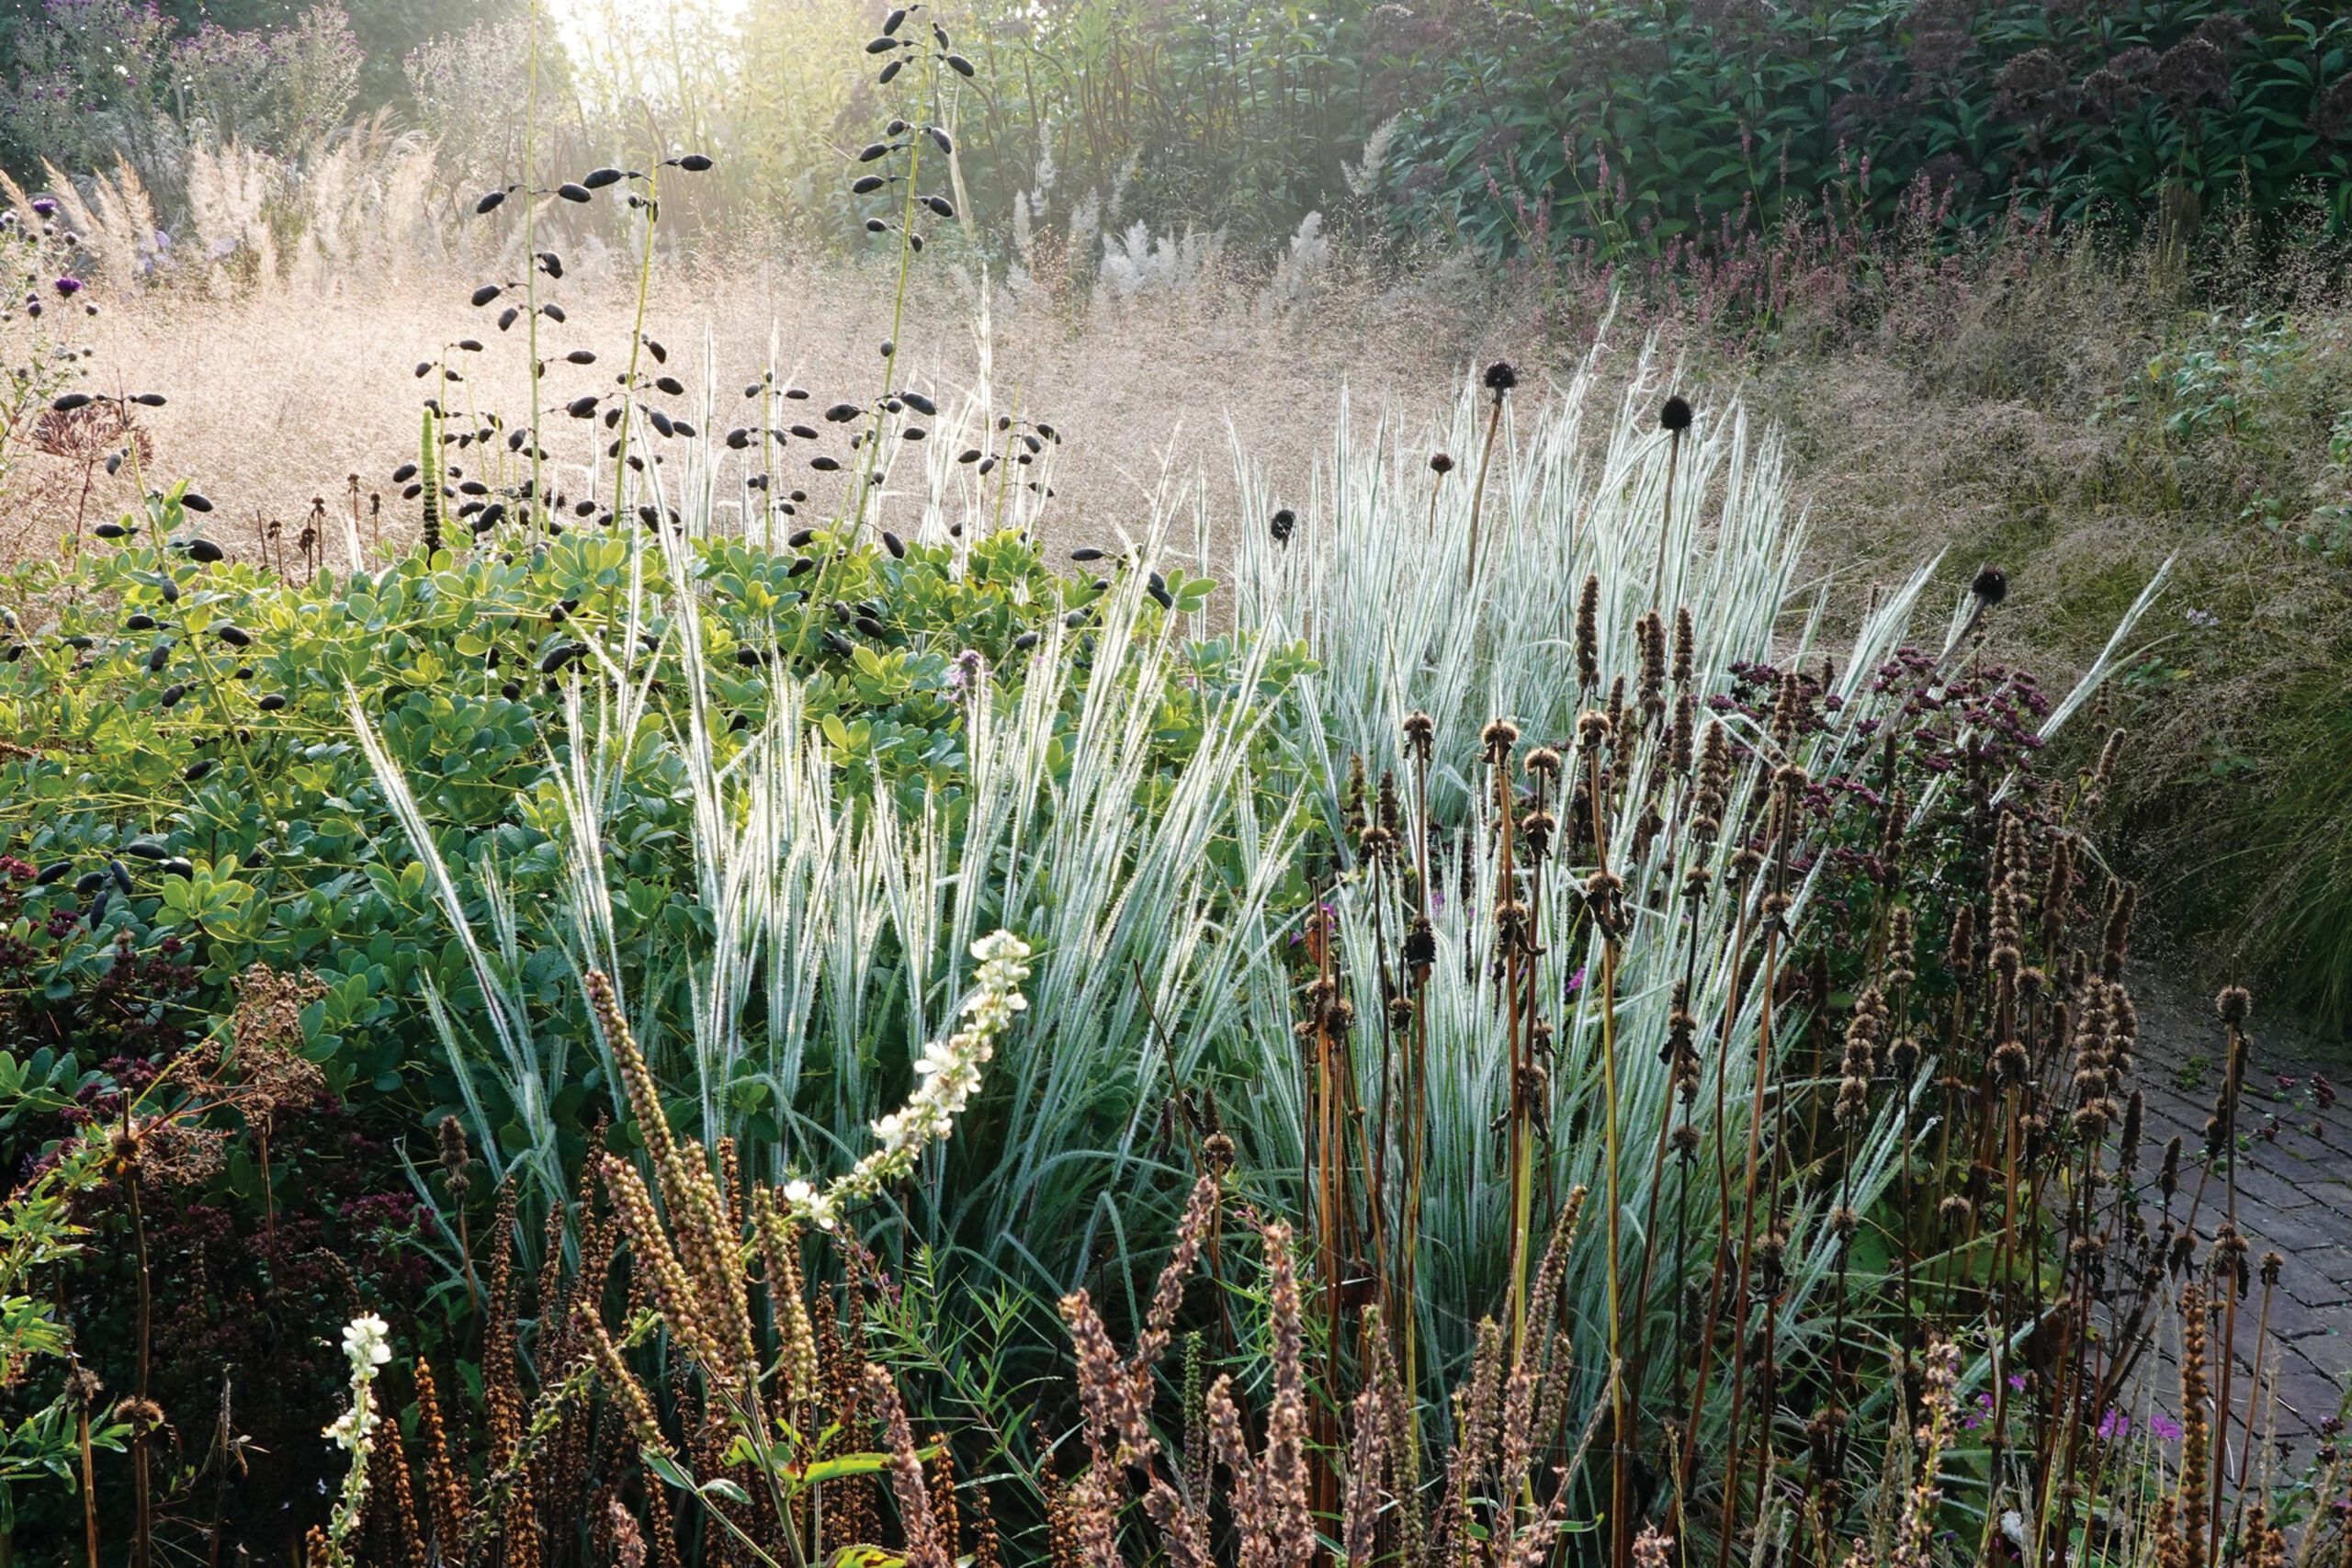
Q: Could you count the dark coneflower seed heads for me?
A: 5